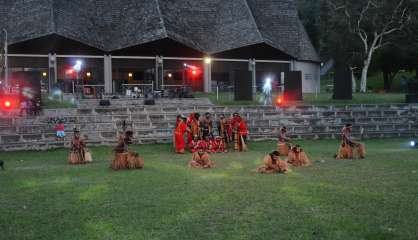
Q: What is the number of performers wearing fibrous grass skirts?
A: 7